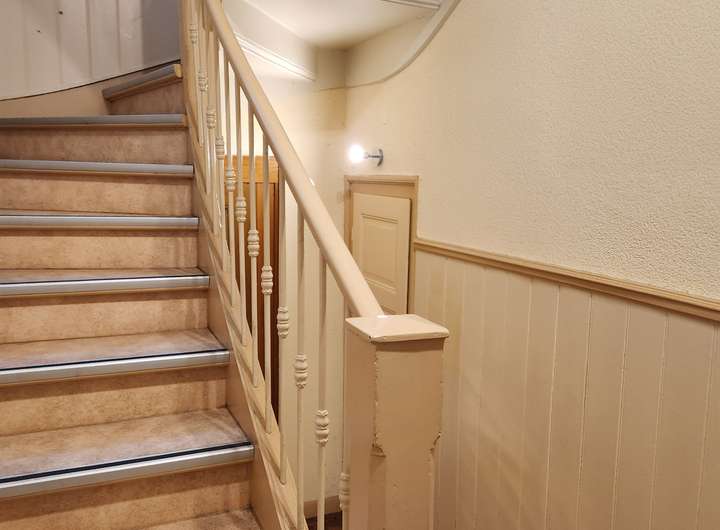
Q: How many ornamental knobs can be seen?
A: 12